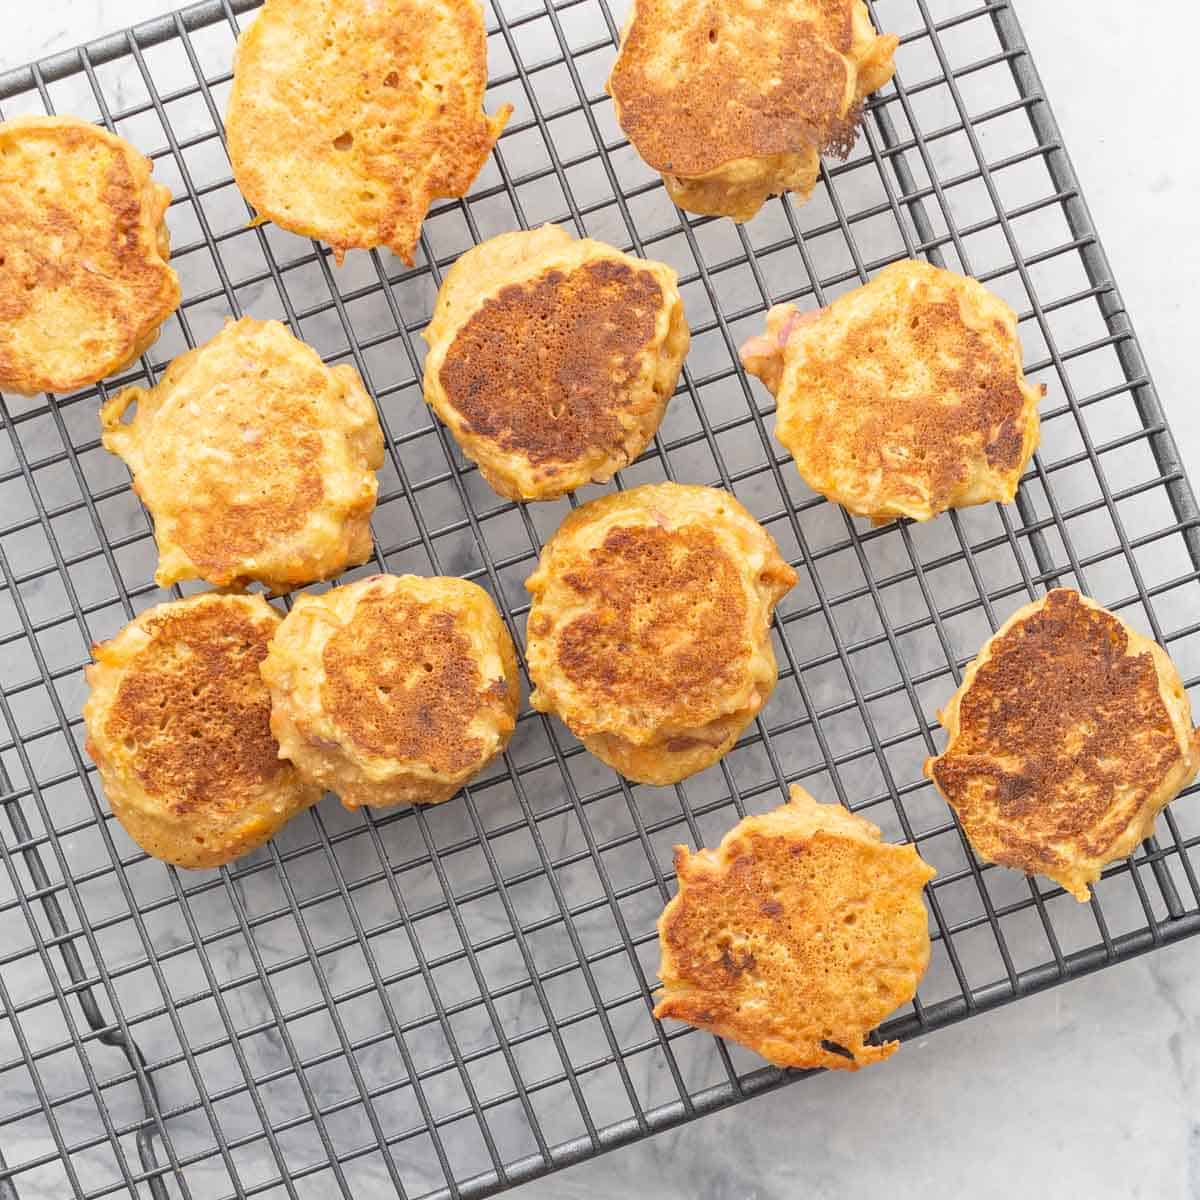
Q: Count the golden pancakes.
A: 11